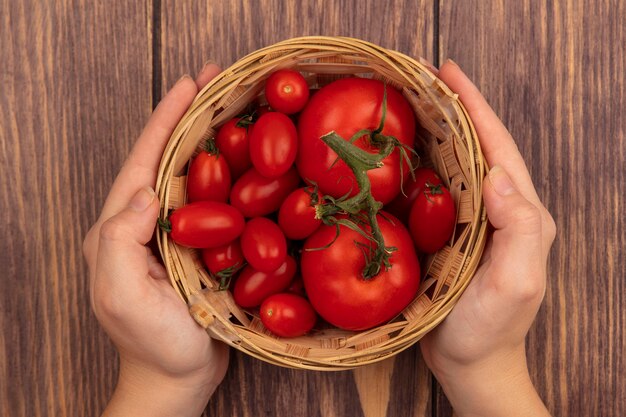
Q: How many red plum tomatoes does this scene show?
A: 13